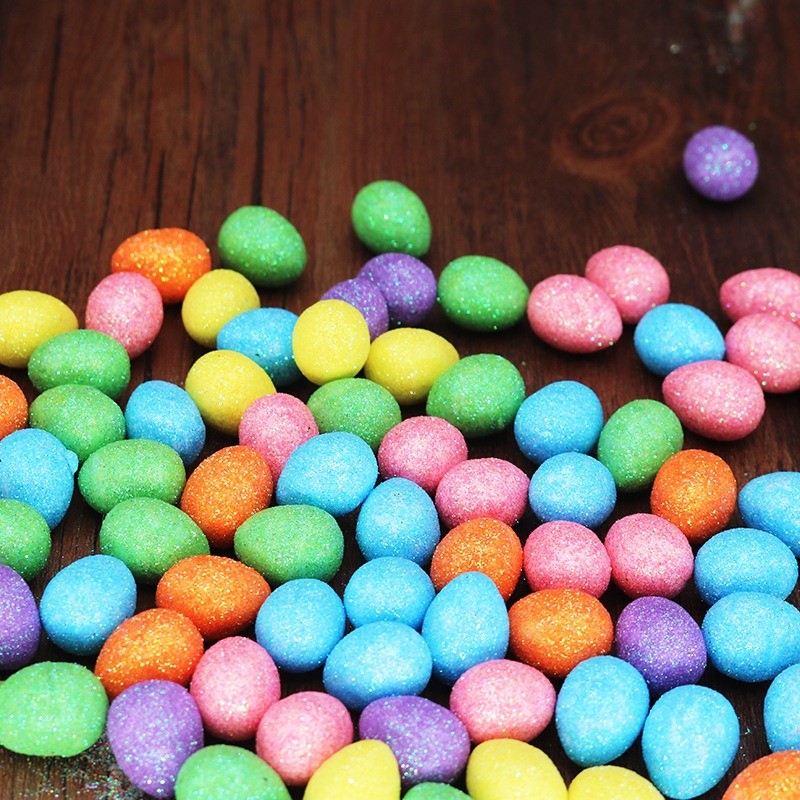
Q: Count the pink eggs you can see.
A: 14